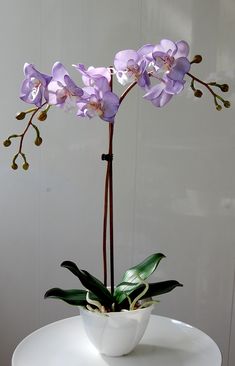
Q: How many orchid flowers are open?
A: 7